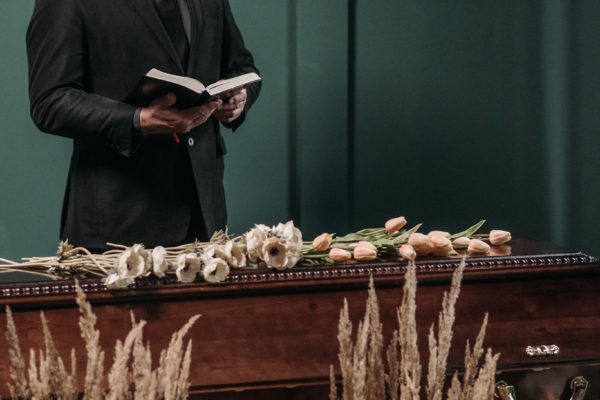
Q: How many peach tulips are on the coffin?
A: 12